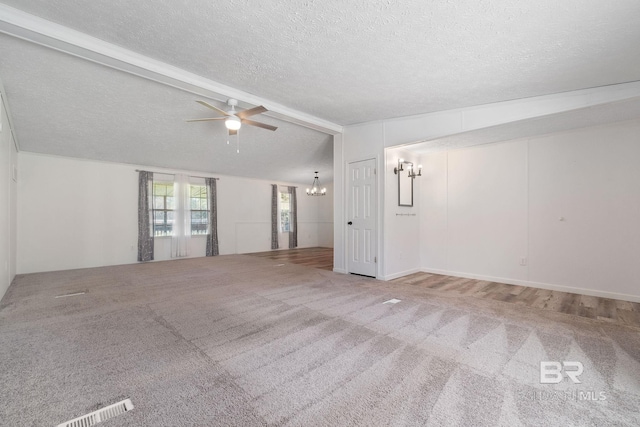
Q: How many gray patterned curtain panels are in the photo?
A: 4